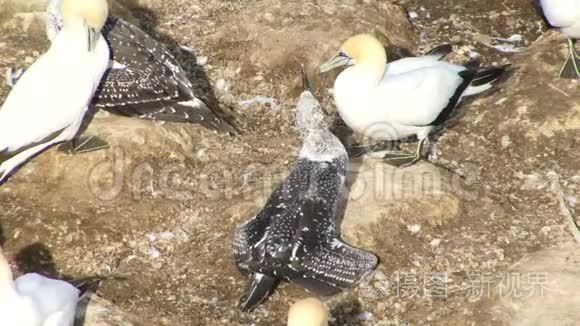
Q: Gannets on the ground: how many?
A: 7